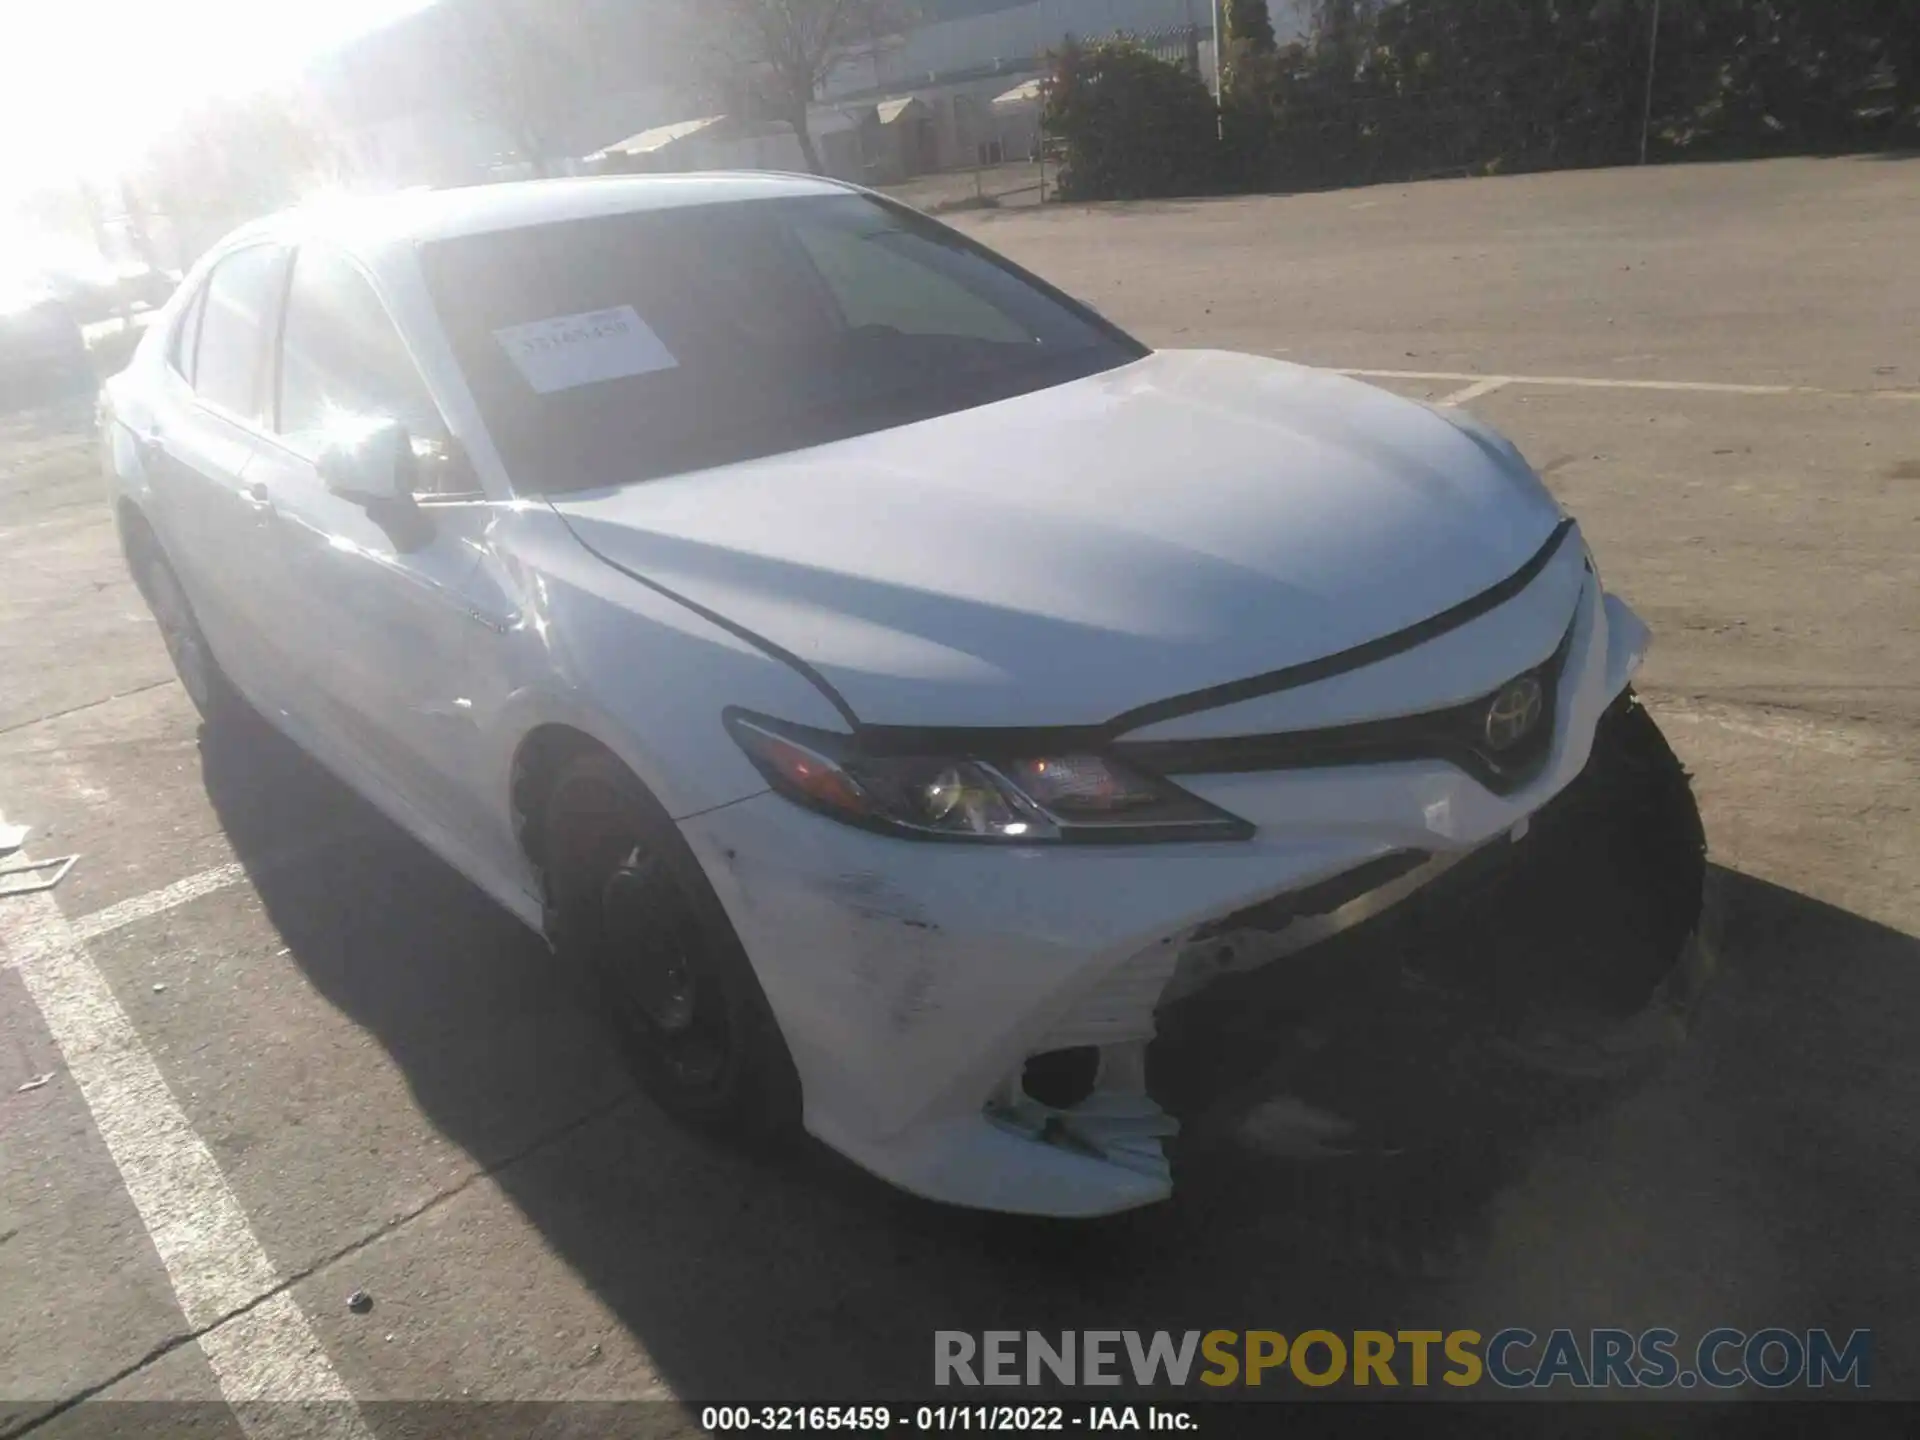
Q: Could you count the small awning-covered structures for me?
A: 3